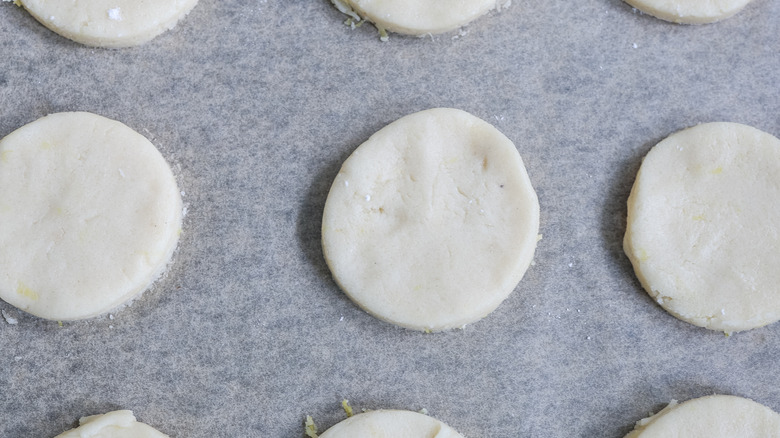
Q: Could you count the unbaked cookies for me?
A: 9